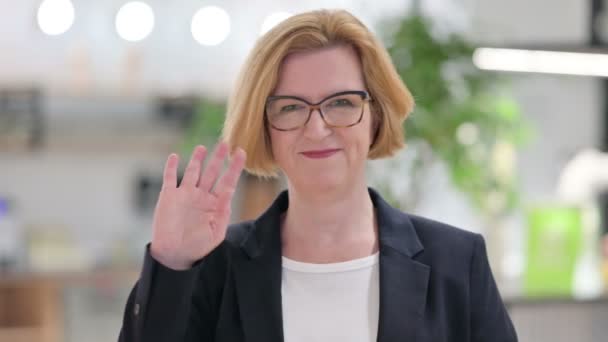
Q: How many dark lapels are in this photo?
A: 2